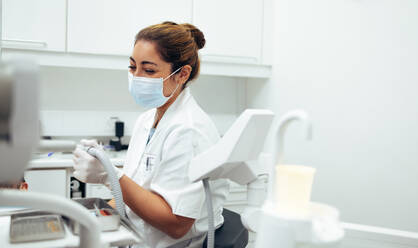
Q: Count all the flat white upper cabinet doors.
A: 3